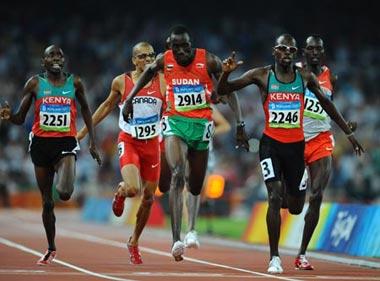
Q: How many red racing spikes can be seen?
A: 4